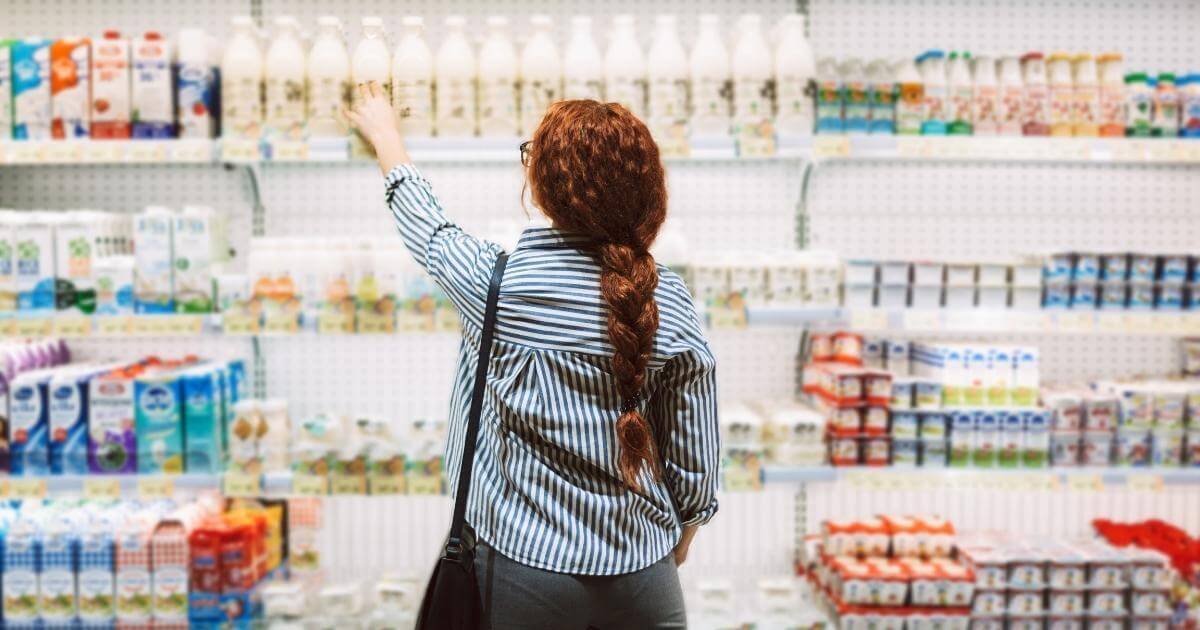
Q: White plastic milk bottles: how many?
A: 14